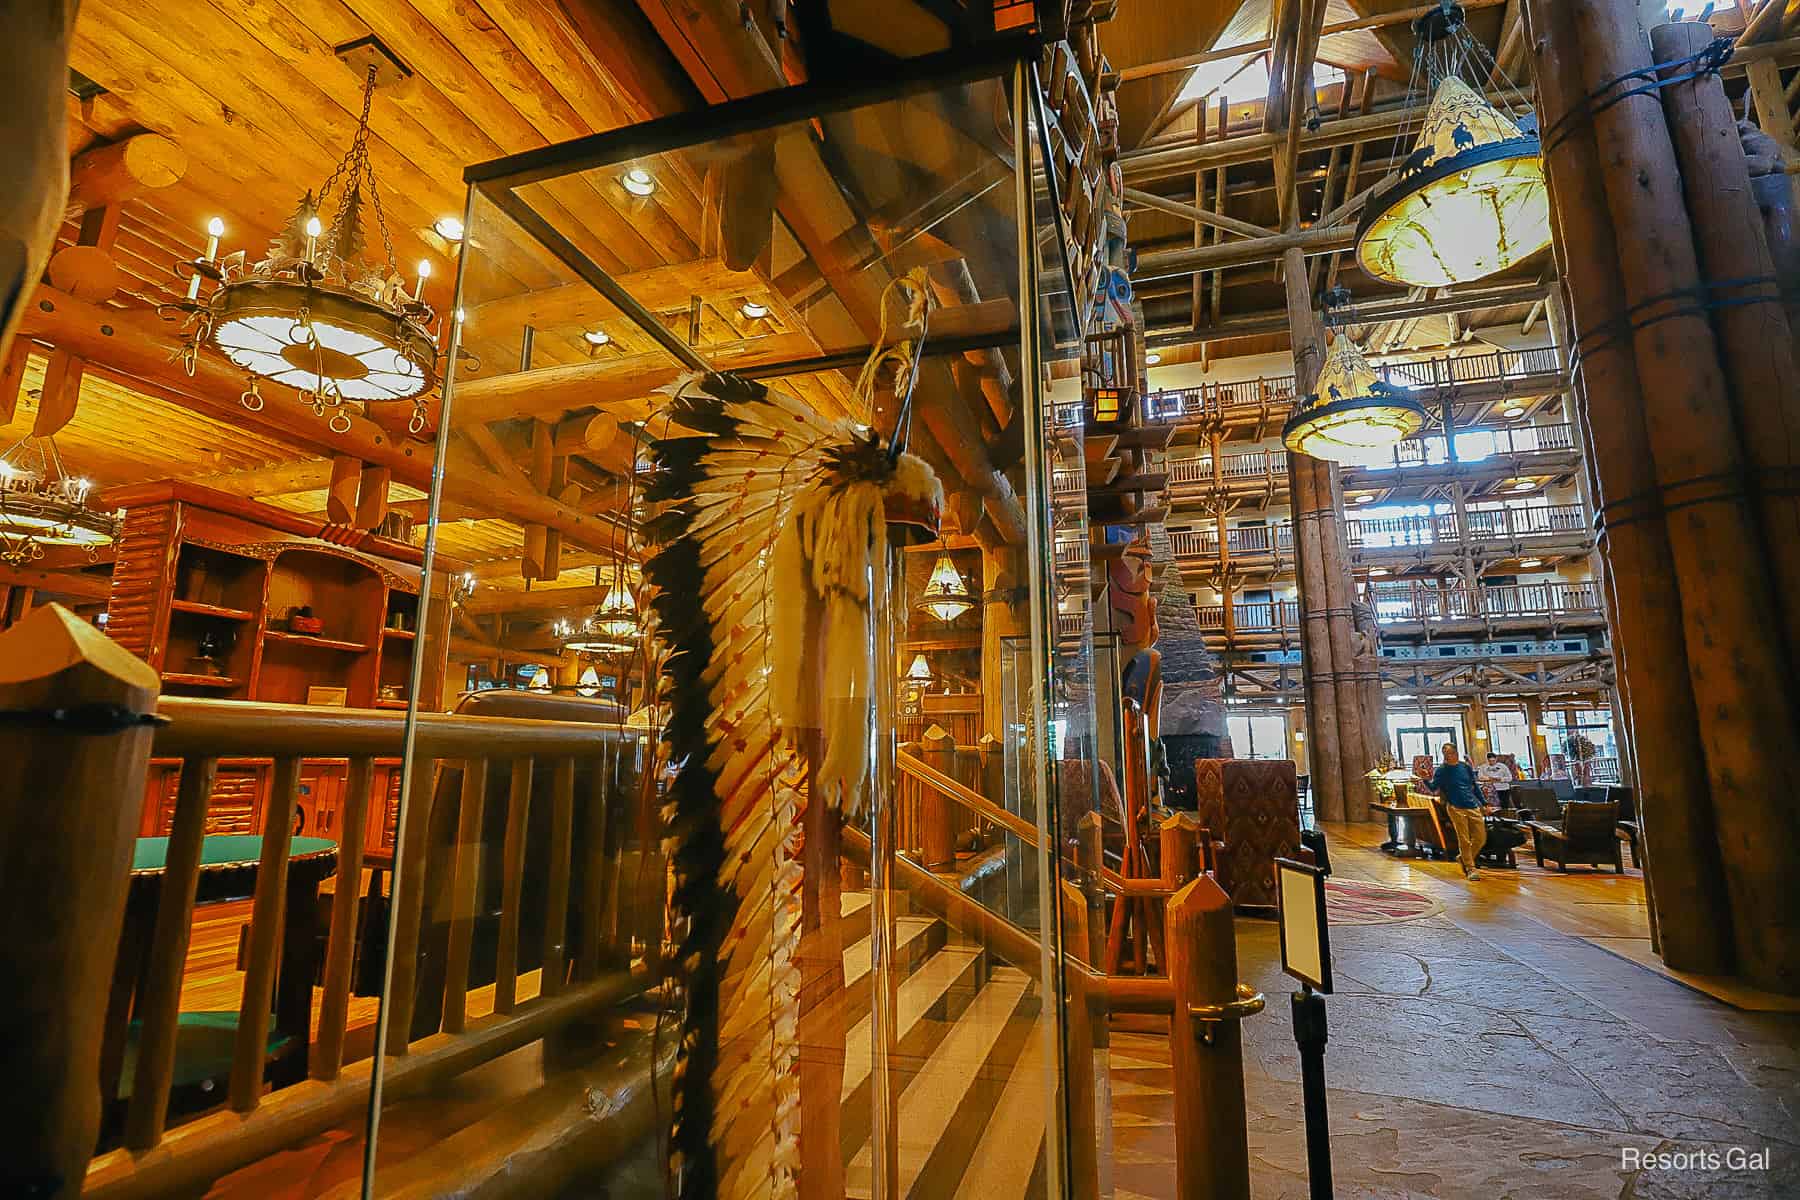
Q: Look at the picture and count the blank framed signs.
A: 1